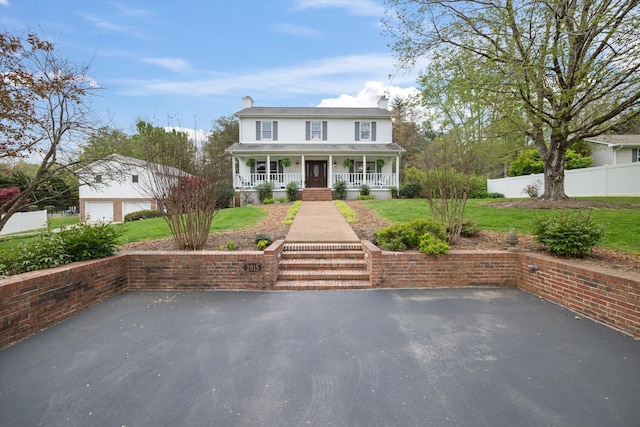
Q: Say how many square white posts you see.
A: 6